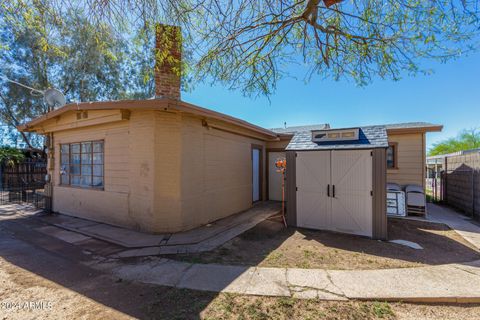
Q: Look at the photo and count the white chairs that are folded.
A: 2